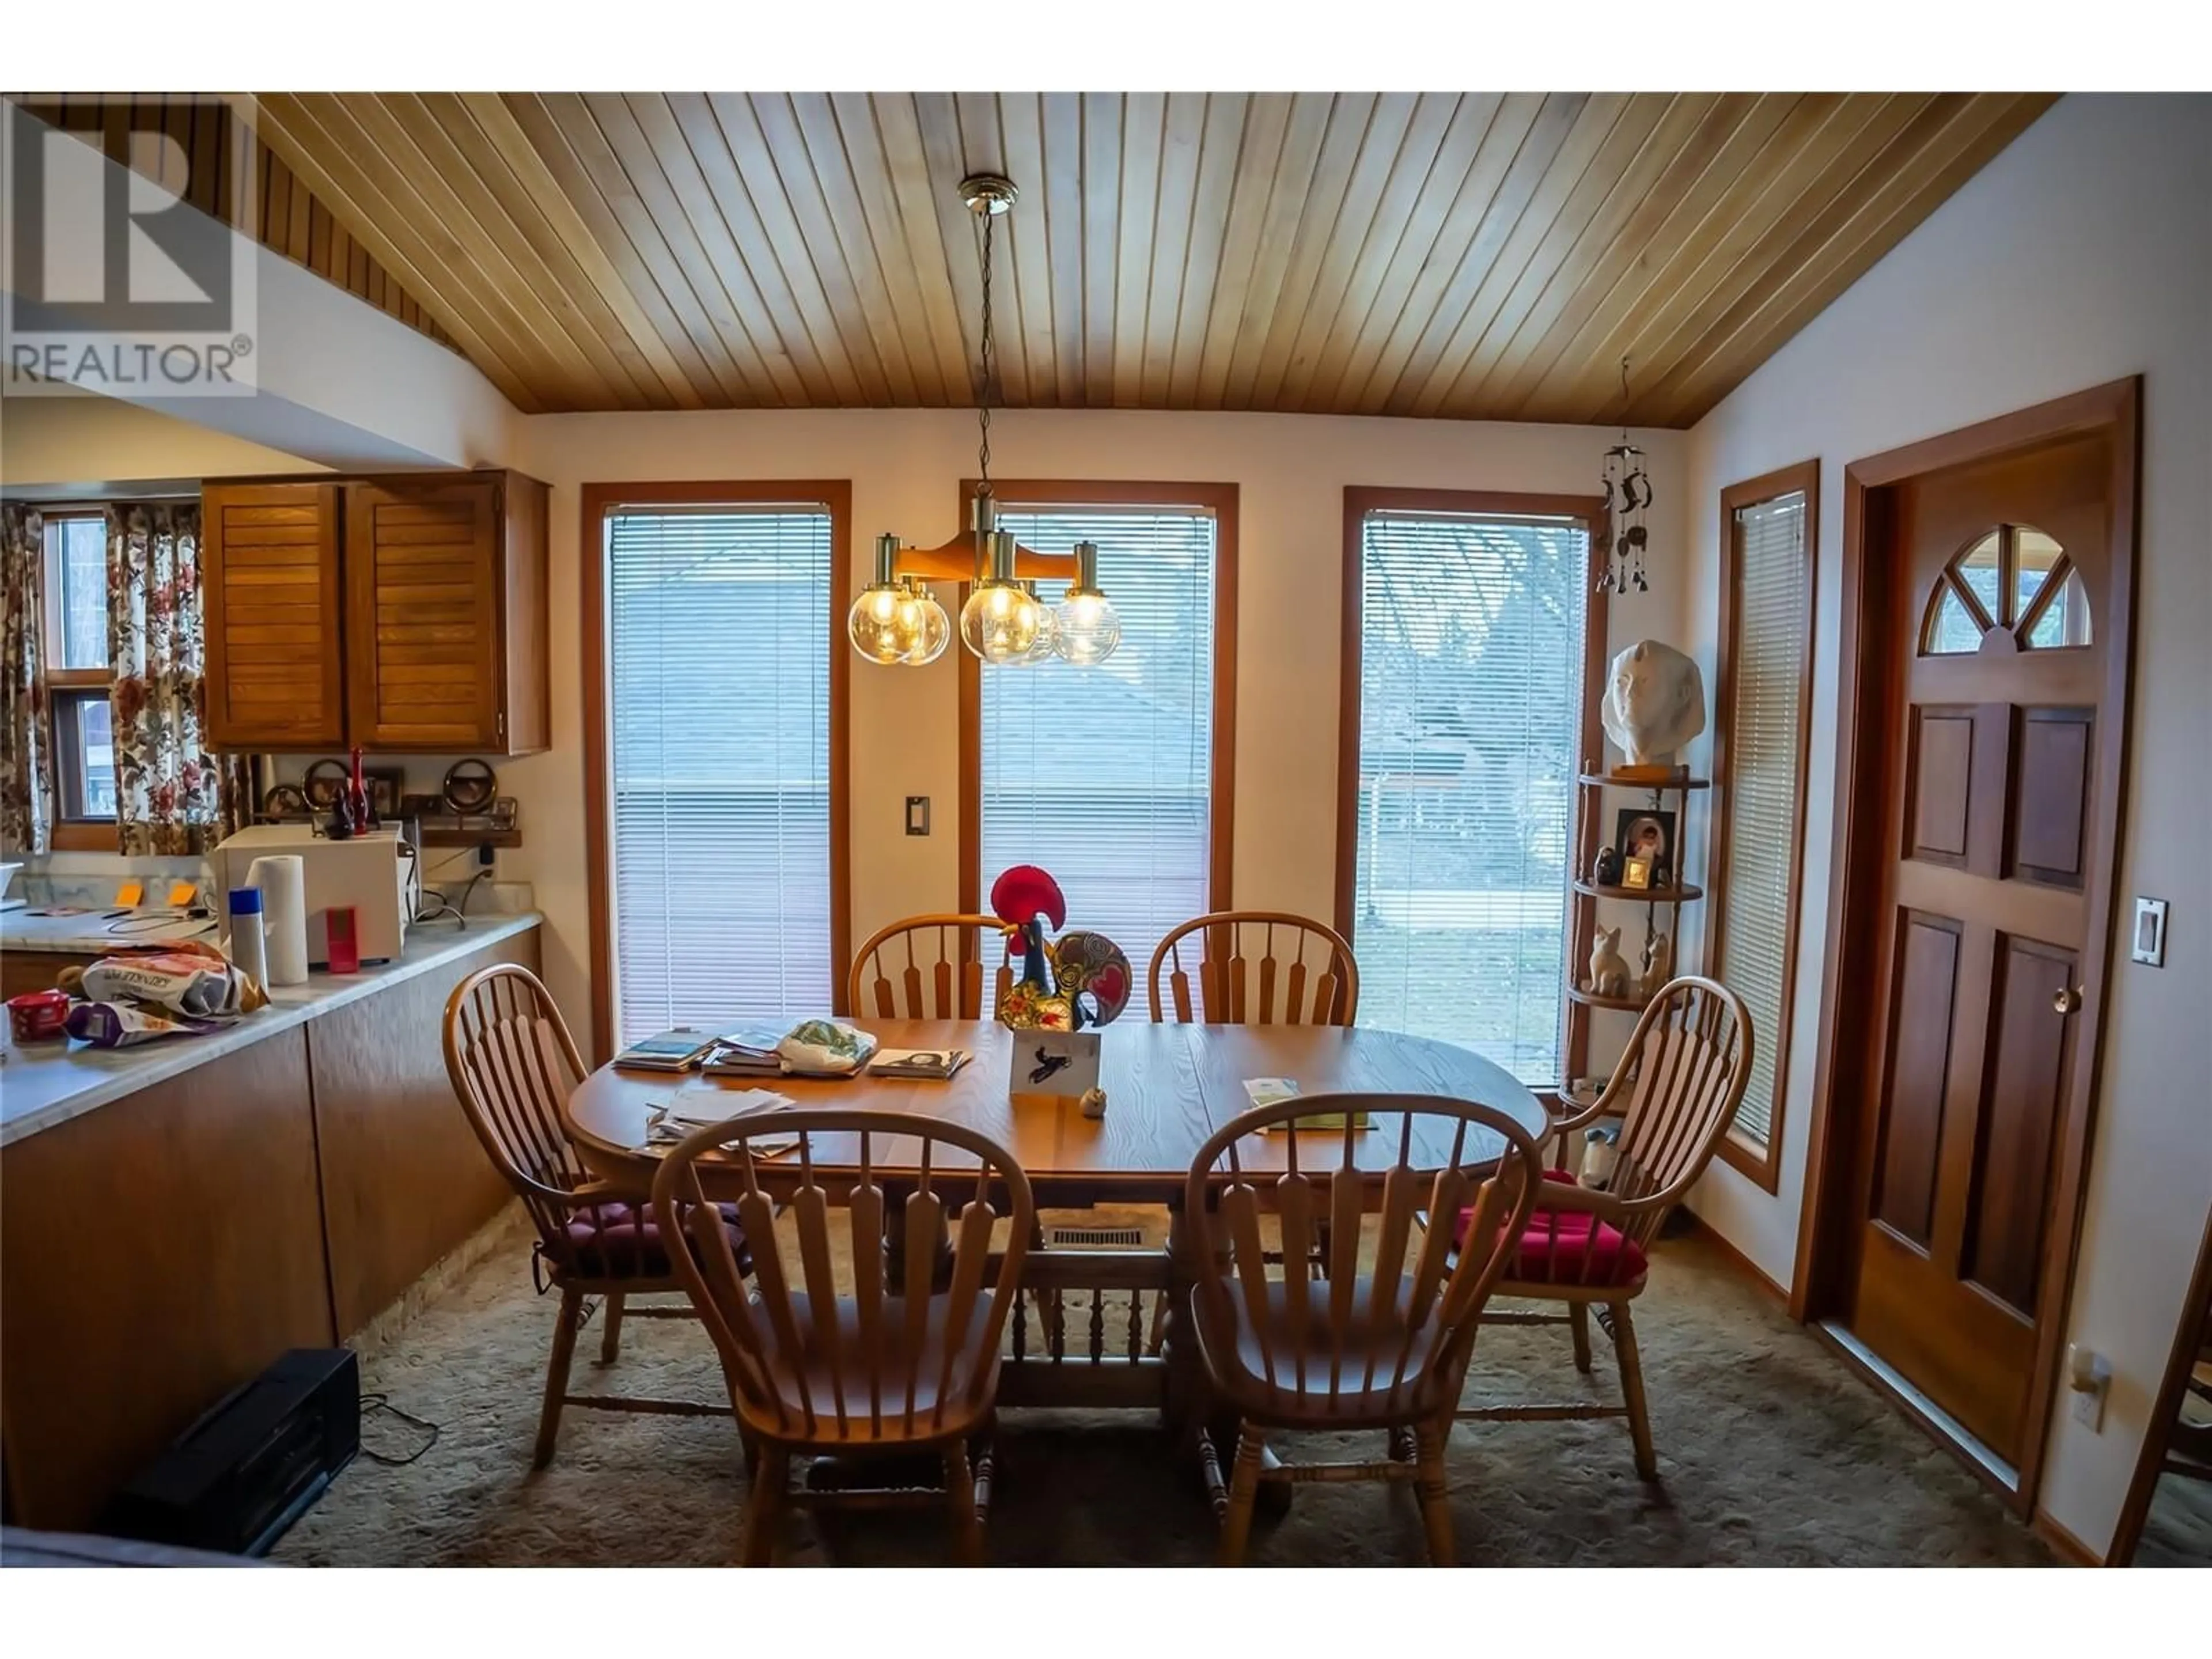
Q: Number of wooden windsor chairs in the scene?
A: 6